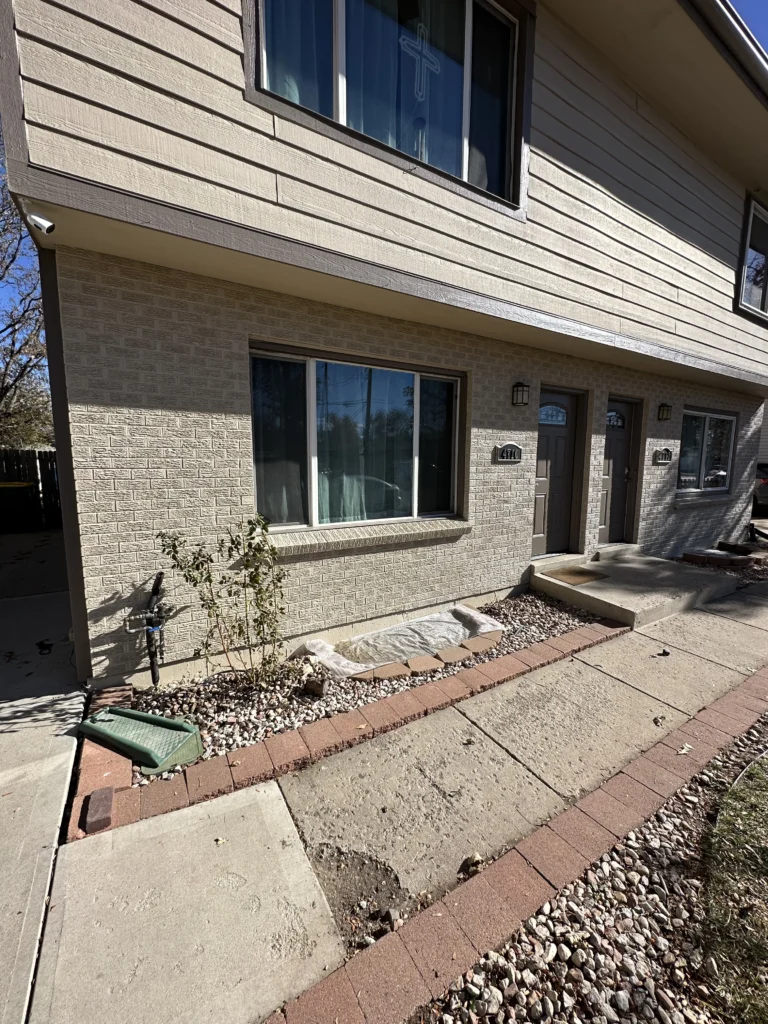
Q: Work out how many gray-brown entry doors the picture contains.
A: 2